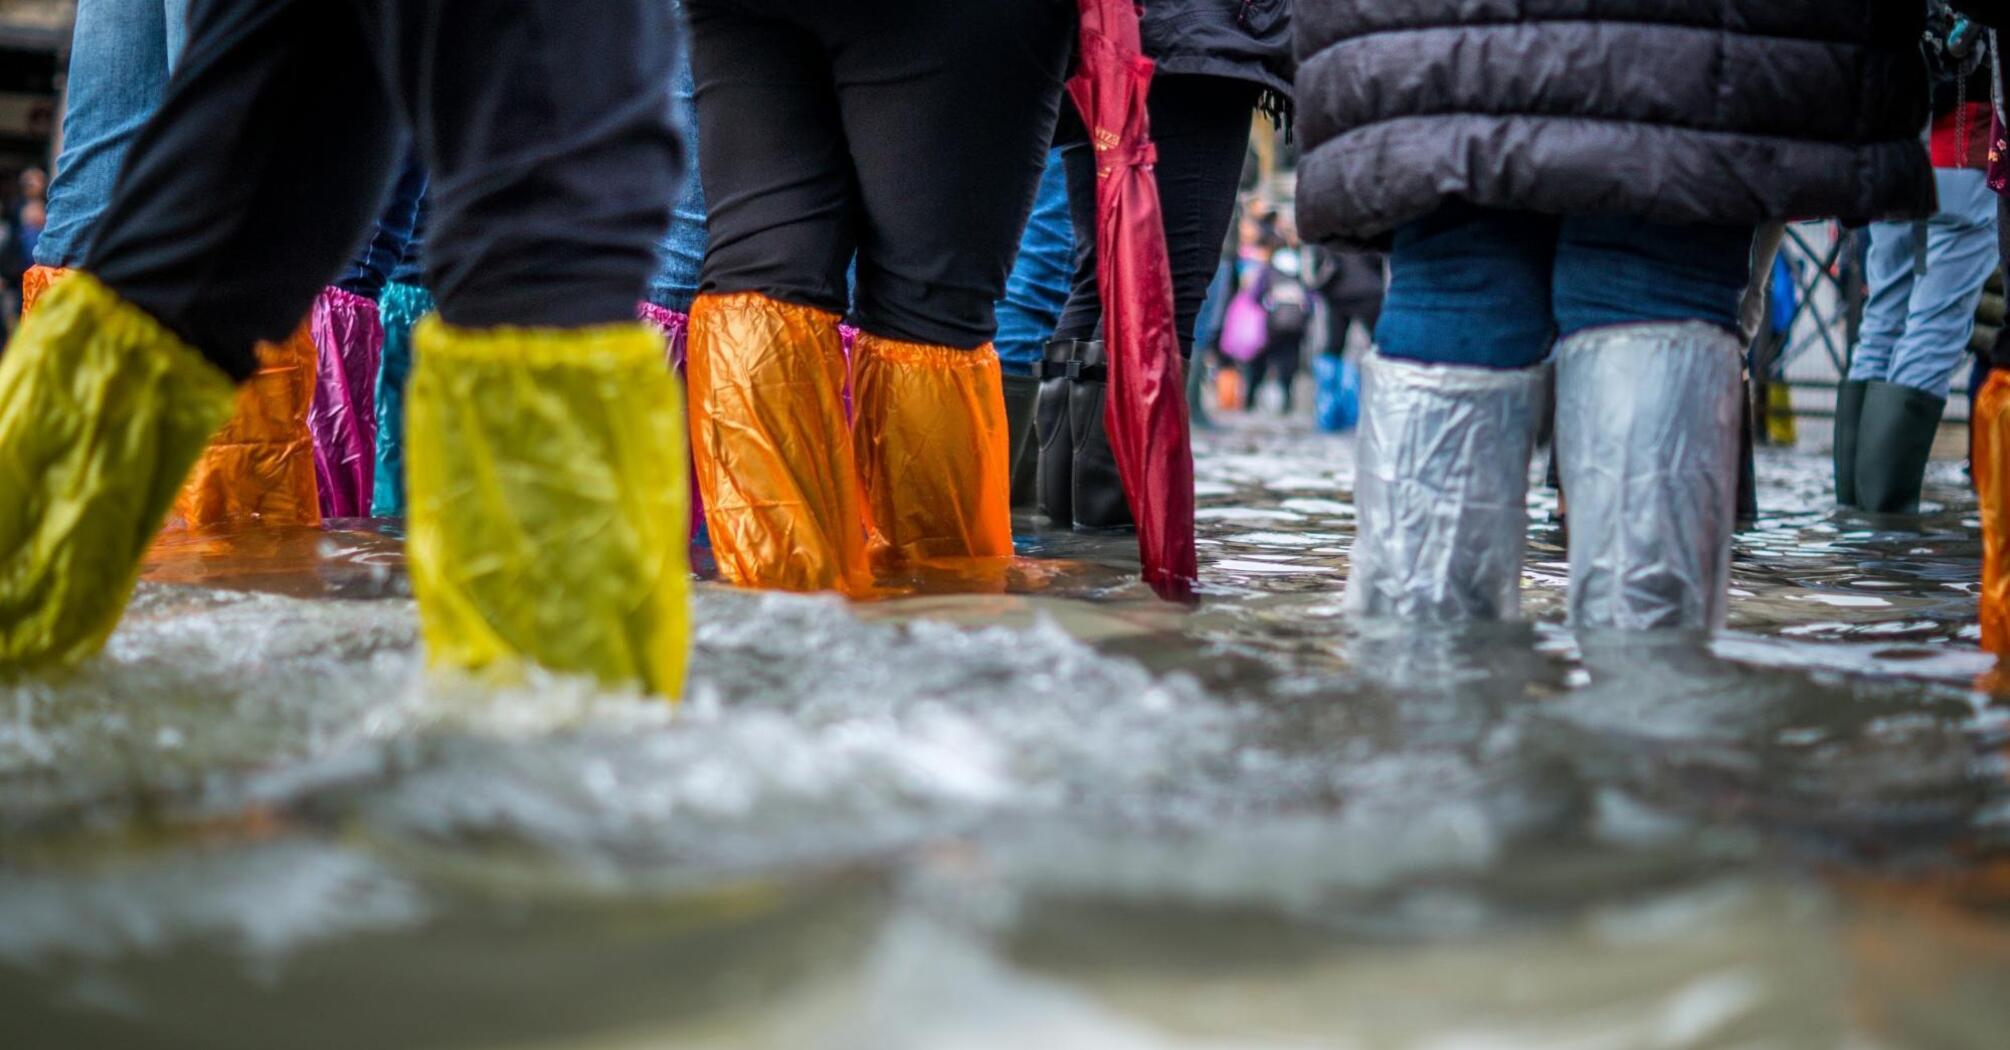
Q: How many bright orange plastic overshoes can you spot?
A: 5